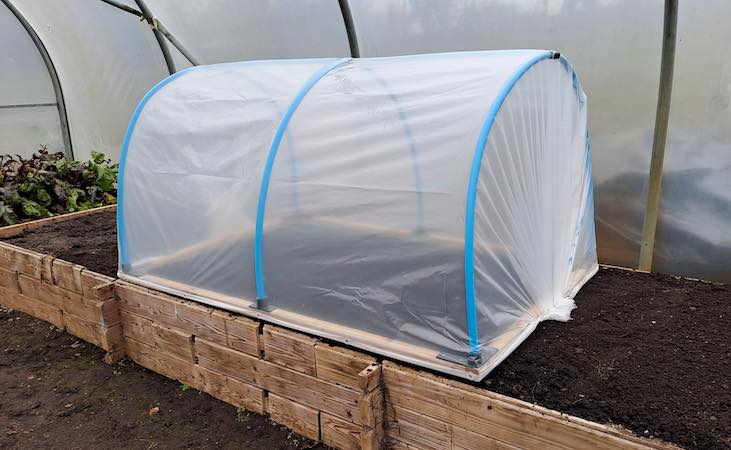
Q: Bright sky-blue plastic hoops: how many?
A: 3